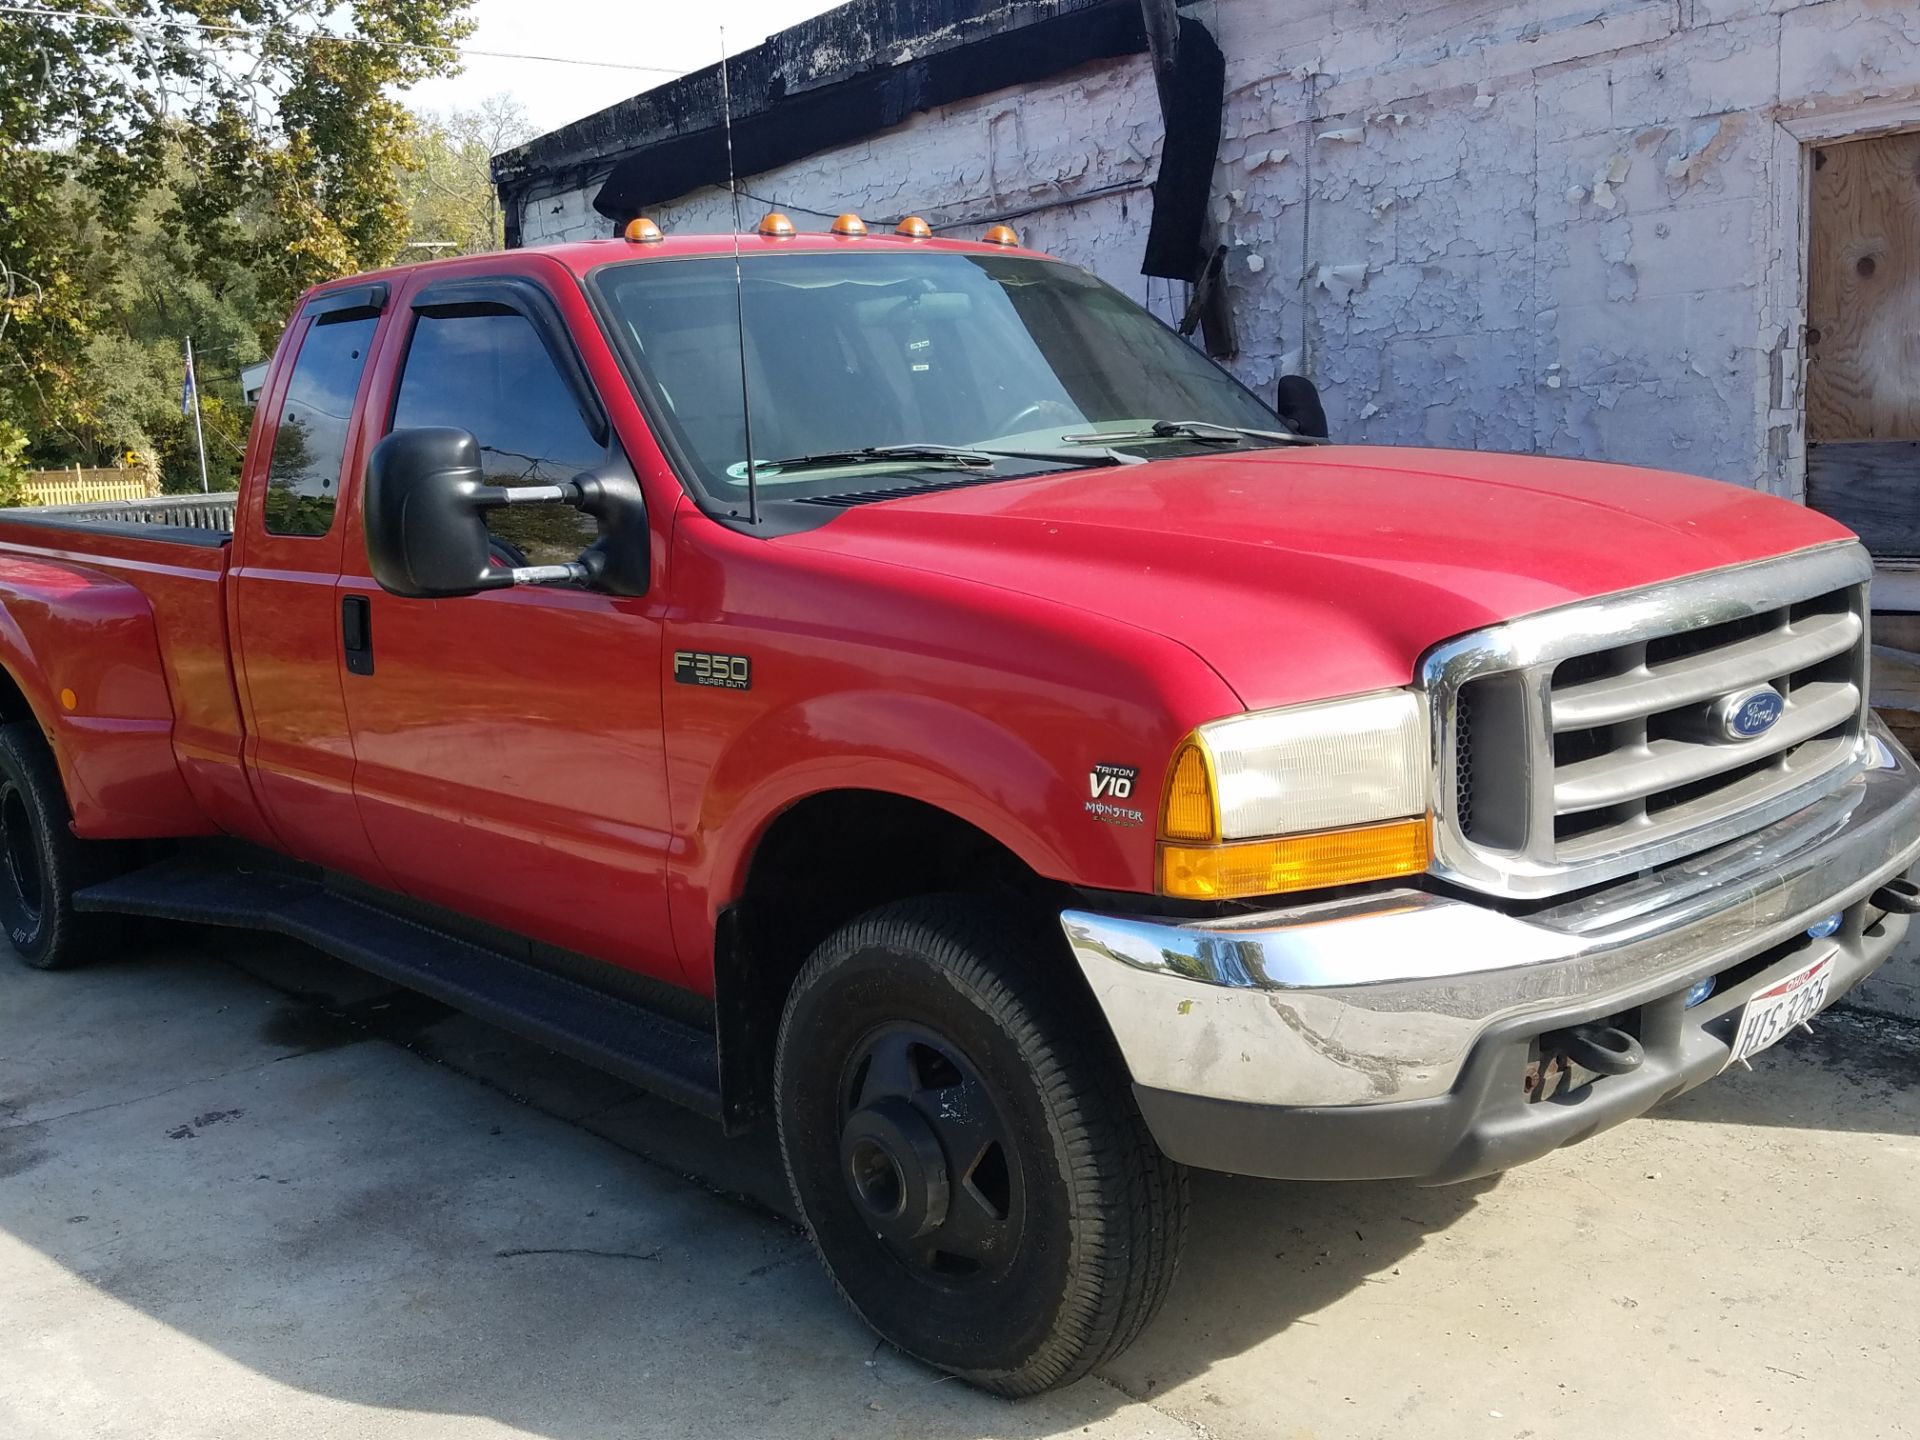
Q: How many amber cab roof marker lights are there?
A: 5